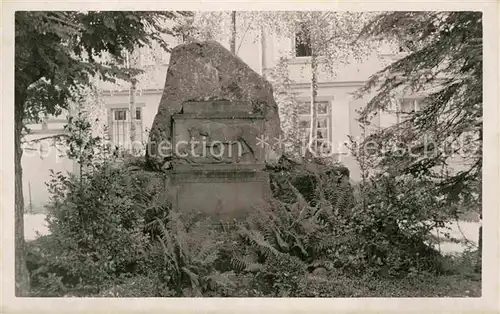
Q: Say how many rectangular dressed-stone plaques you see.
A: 2